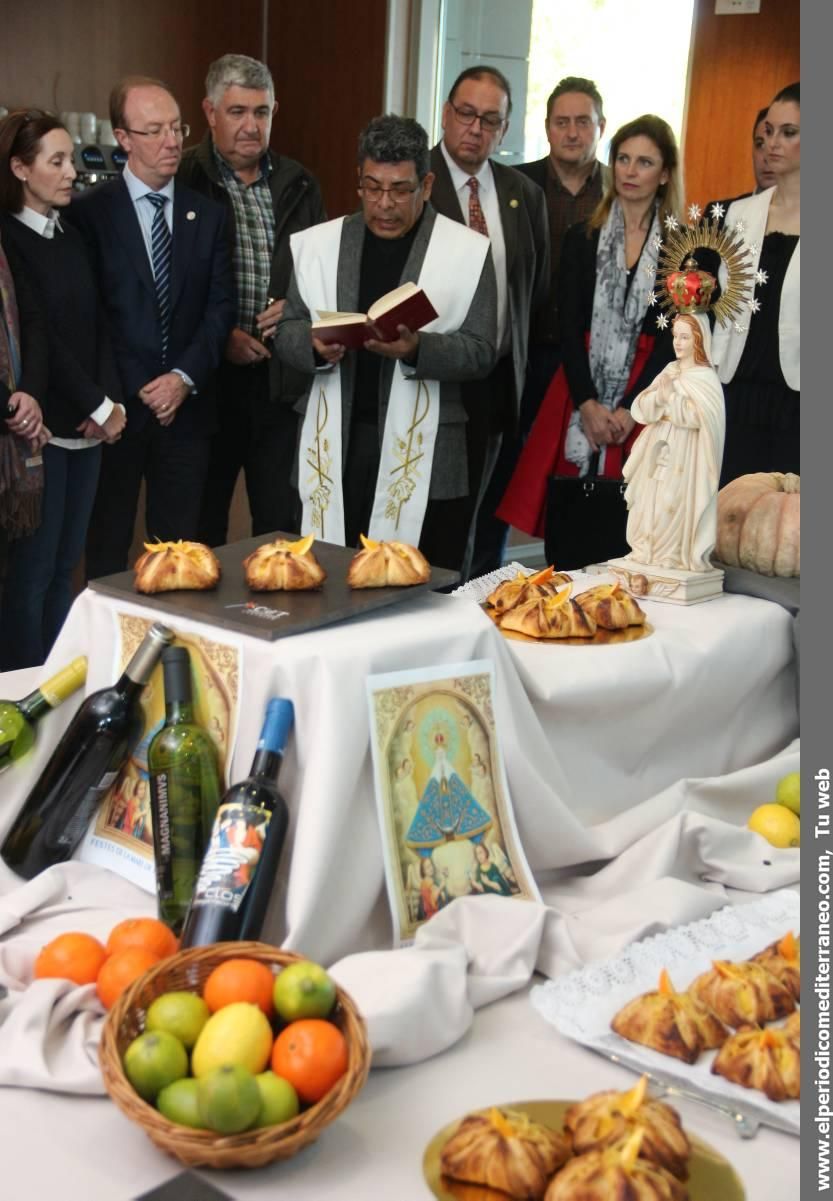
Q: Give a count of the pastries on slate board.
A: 3